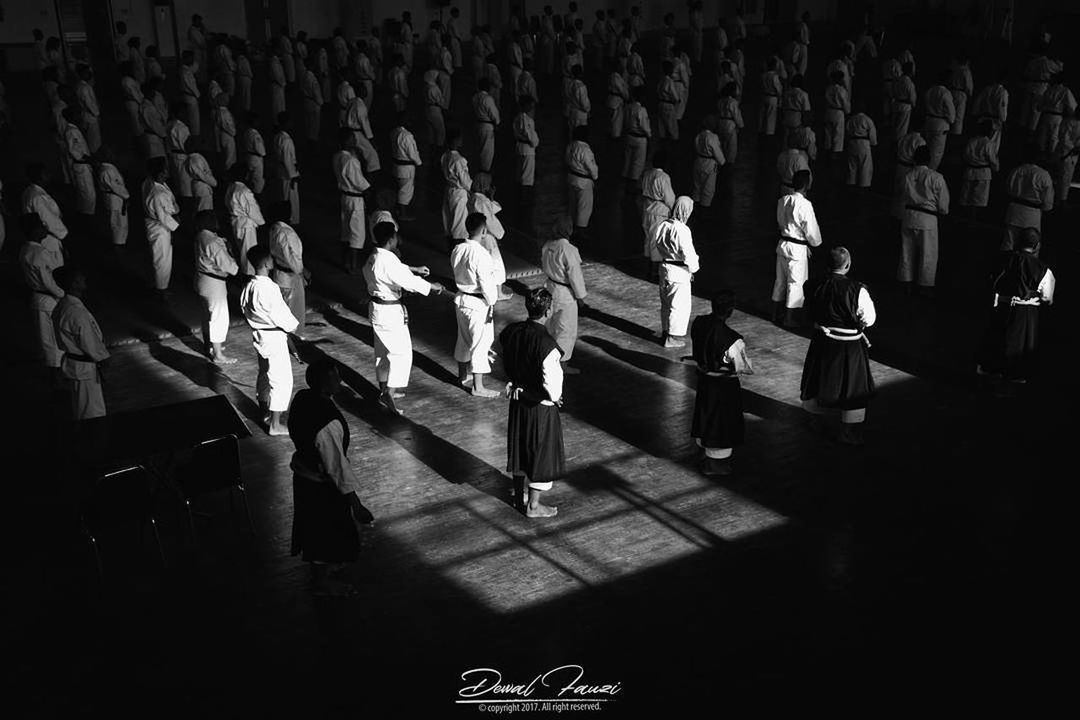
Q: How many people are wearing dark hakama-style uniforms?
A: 5